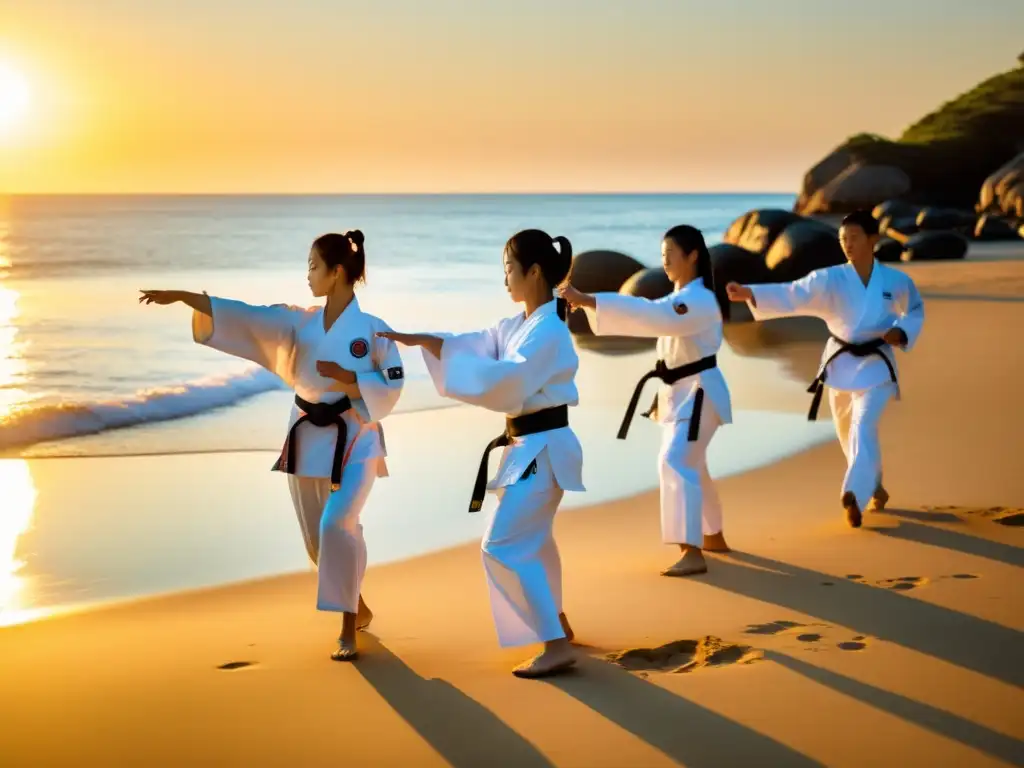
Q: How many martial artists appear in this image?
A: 4